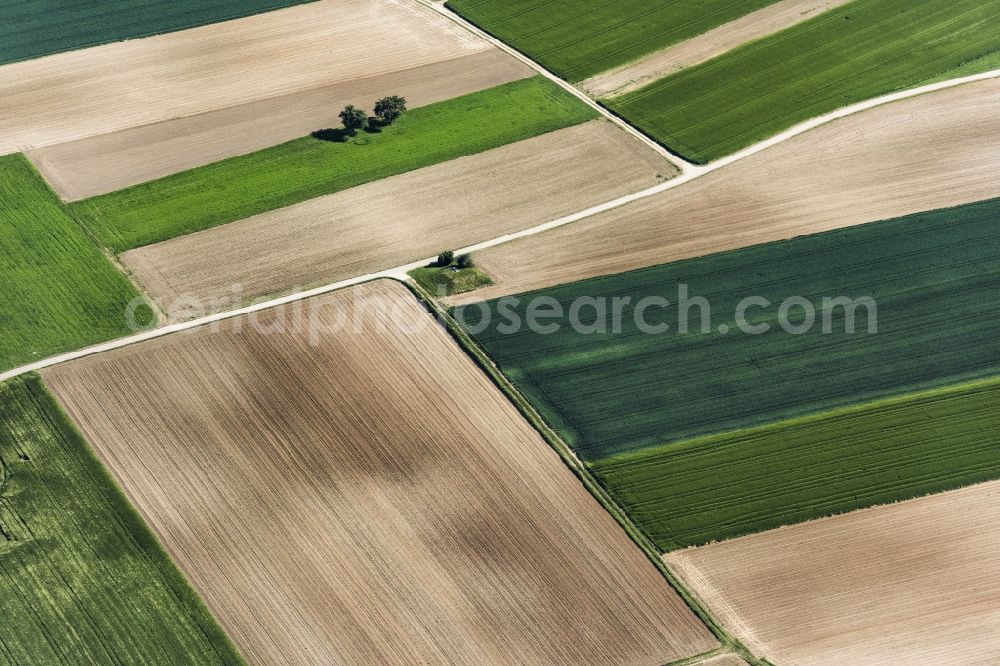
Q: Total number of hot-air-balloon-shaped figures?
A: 0